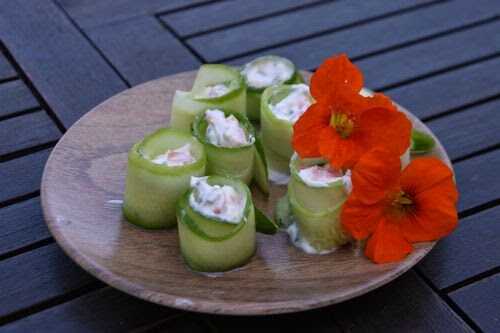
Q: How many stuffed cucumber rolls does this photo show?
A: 7